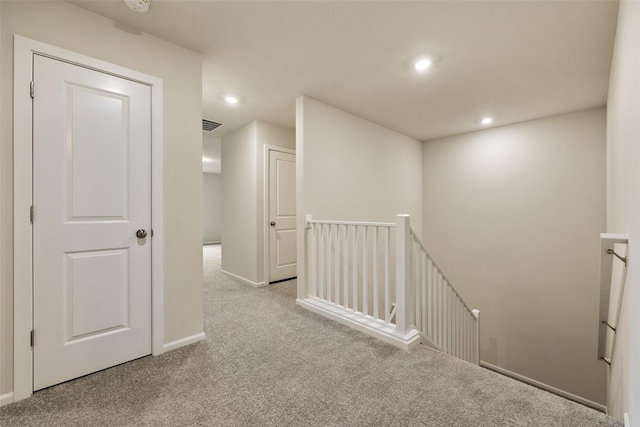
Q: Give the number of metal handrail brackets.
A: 3